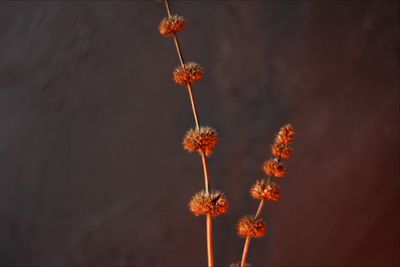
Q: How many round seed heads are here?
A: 9